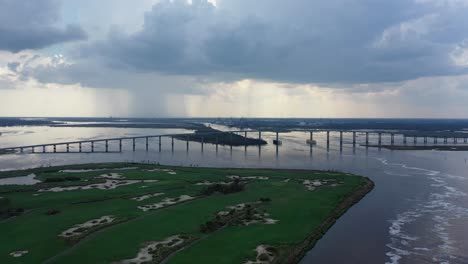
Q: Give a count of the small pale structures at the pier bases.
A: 2